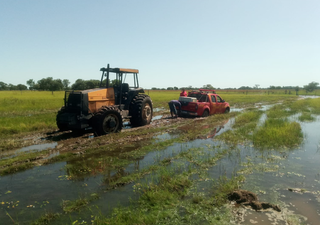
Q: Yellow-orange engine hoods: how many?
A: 1